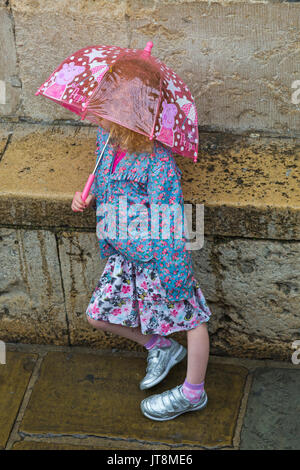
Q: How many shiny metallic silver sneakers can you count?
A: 2